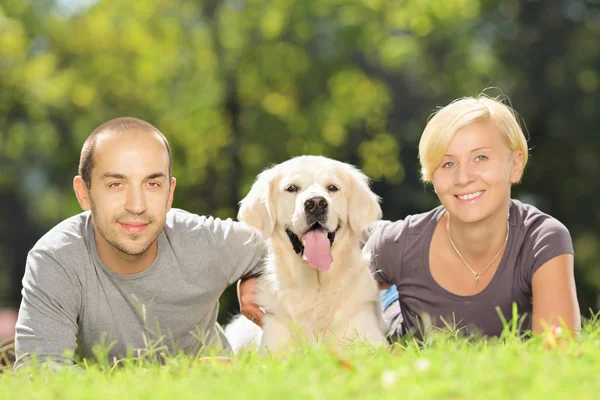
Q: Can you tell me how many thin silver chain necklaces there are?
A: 1